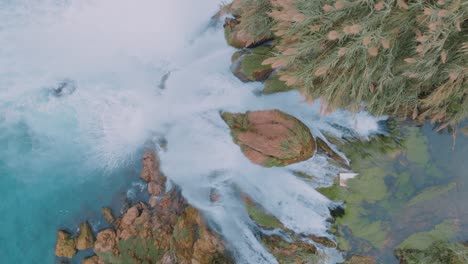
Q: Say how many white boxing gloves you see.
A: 0